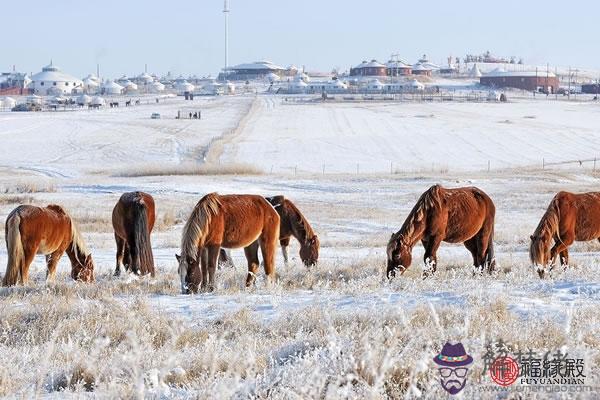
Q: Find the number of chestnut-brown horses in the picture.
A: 6